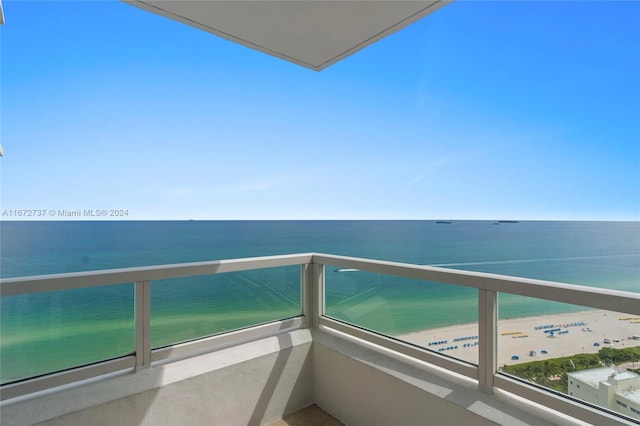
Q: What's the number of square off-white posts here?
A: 3